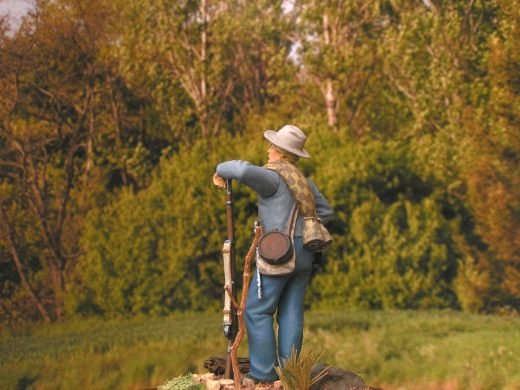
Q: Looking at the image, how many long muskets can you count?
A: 1